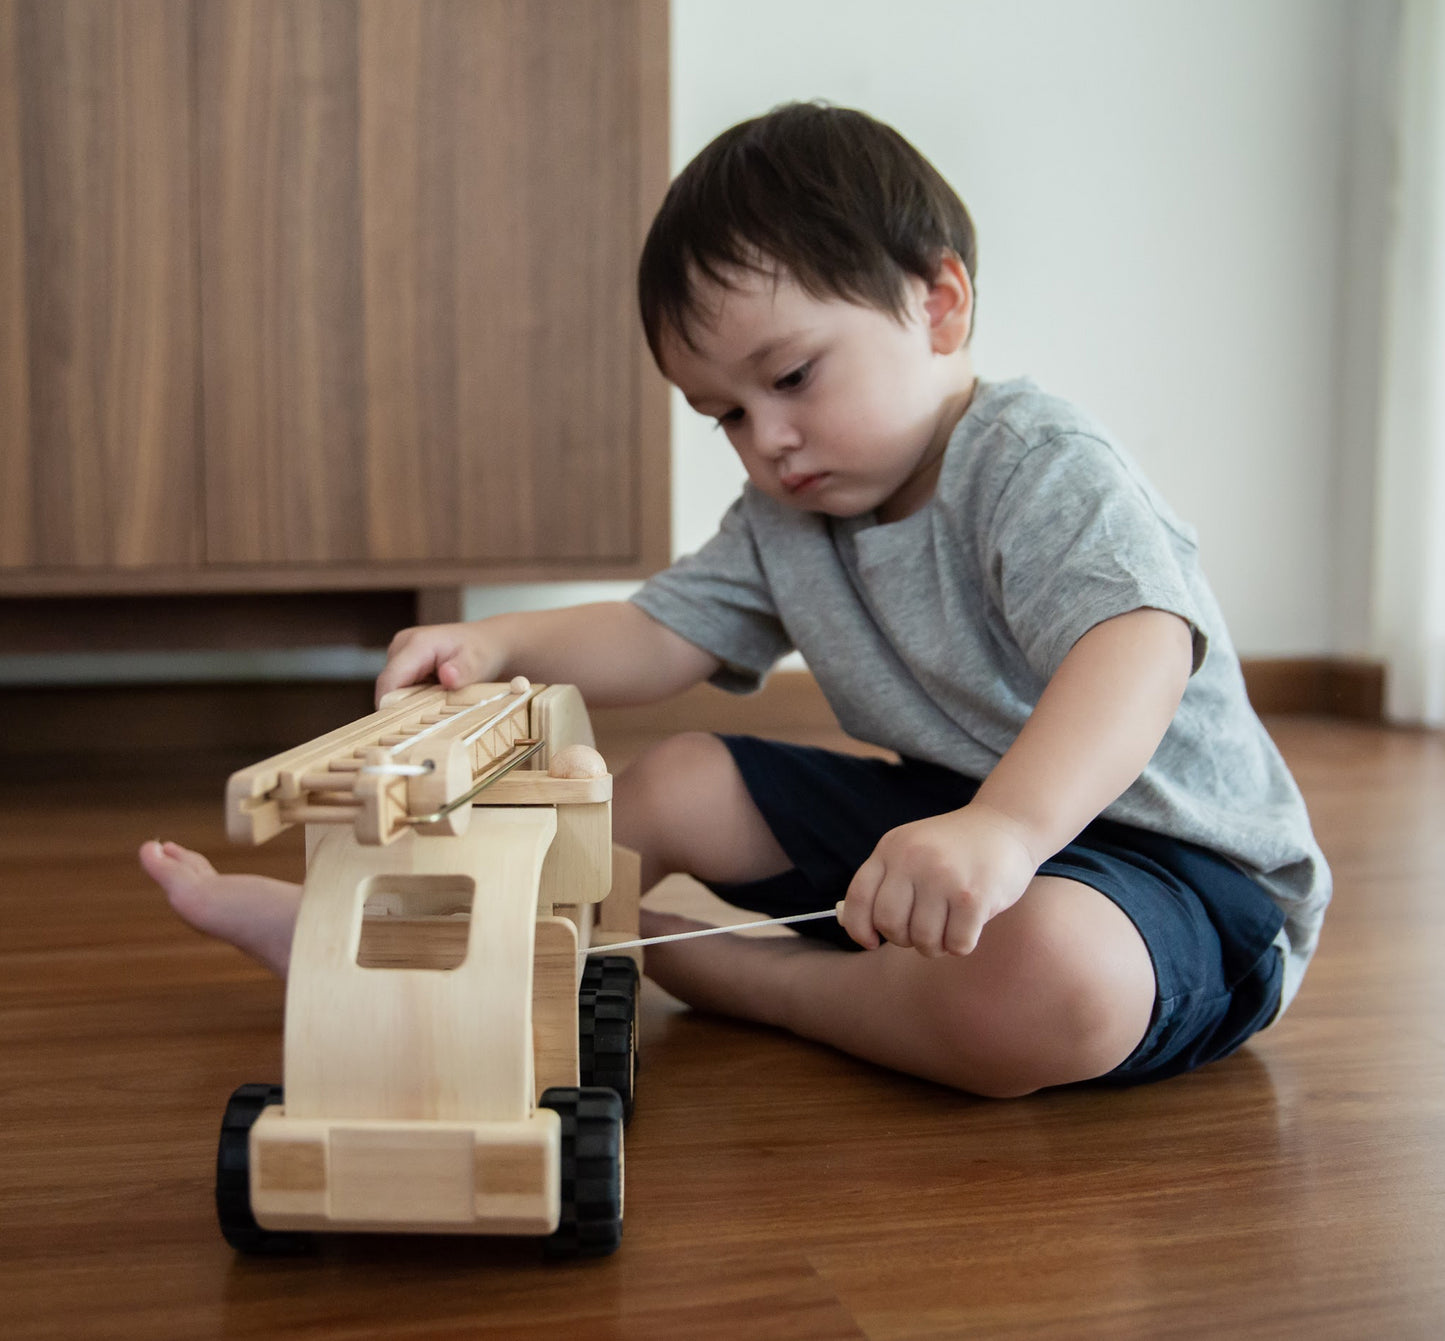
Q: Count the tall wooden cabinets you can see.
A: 1